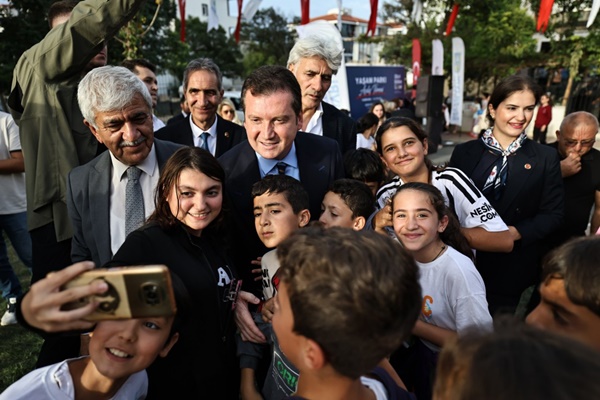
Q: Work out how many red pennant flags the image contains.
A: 6